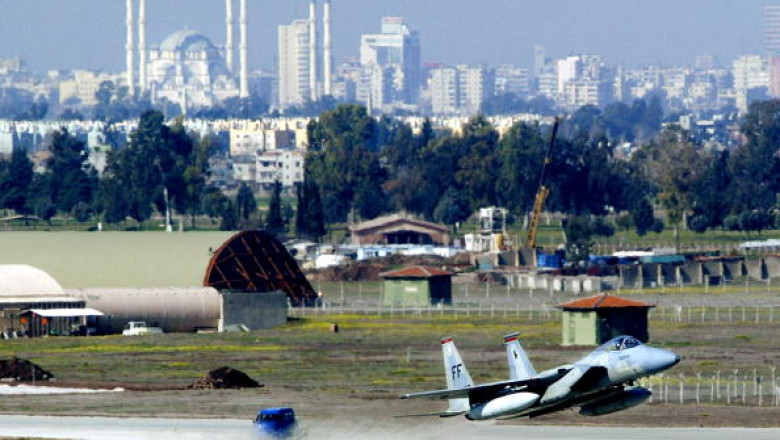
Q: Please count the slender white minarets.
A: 6